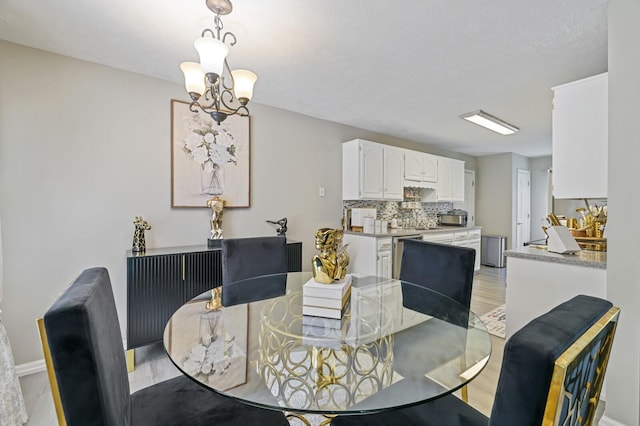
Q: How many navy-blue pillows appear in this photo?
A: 0